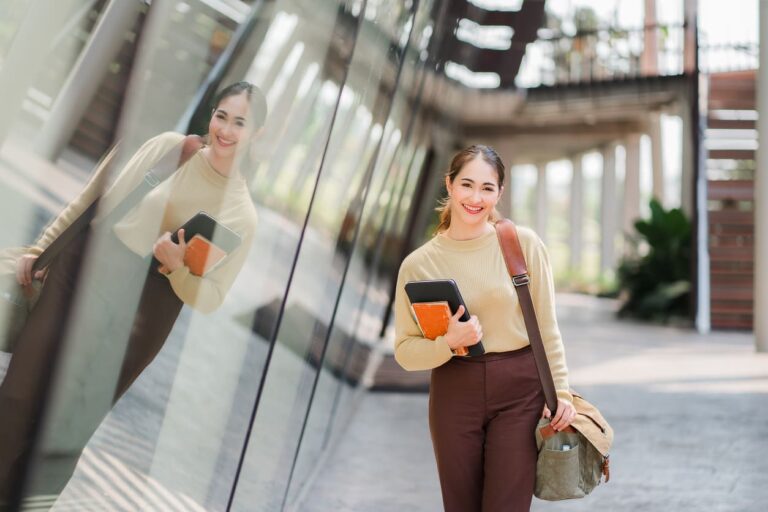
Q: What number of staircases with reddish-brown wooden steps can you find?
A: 1